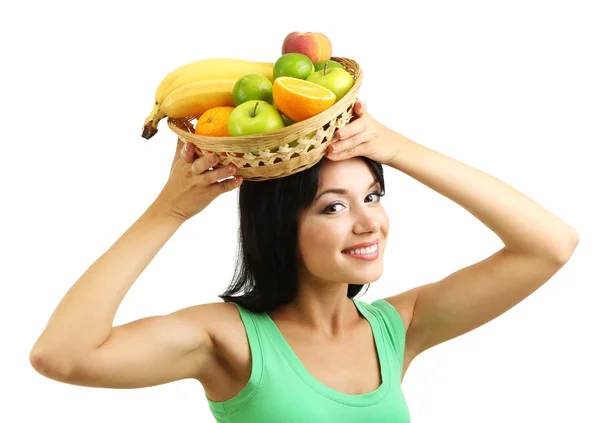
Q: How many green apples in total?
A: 2